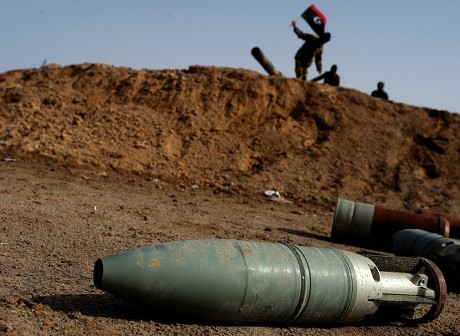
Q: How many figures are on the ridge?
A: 3